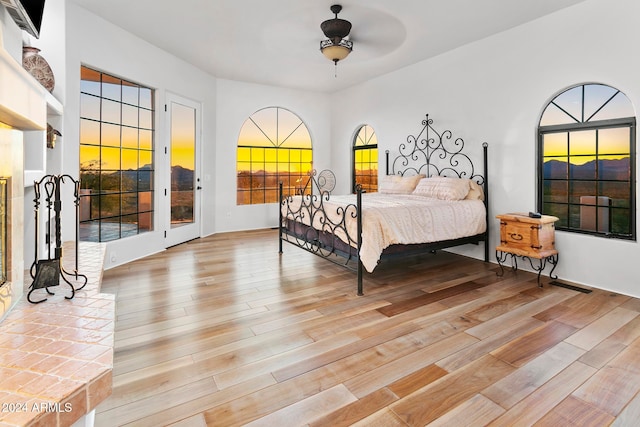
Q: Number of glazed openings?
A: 5